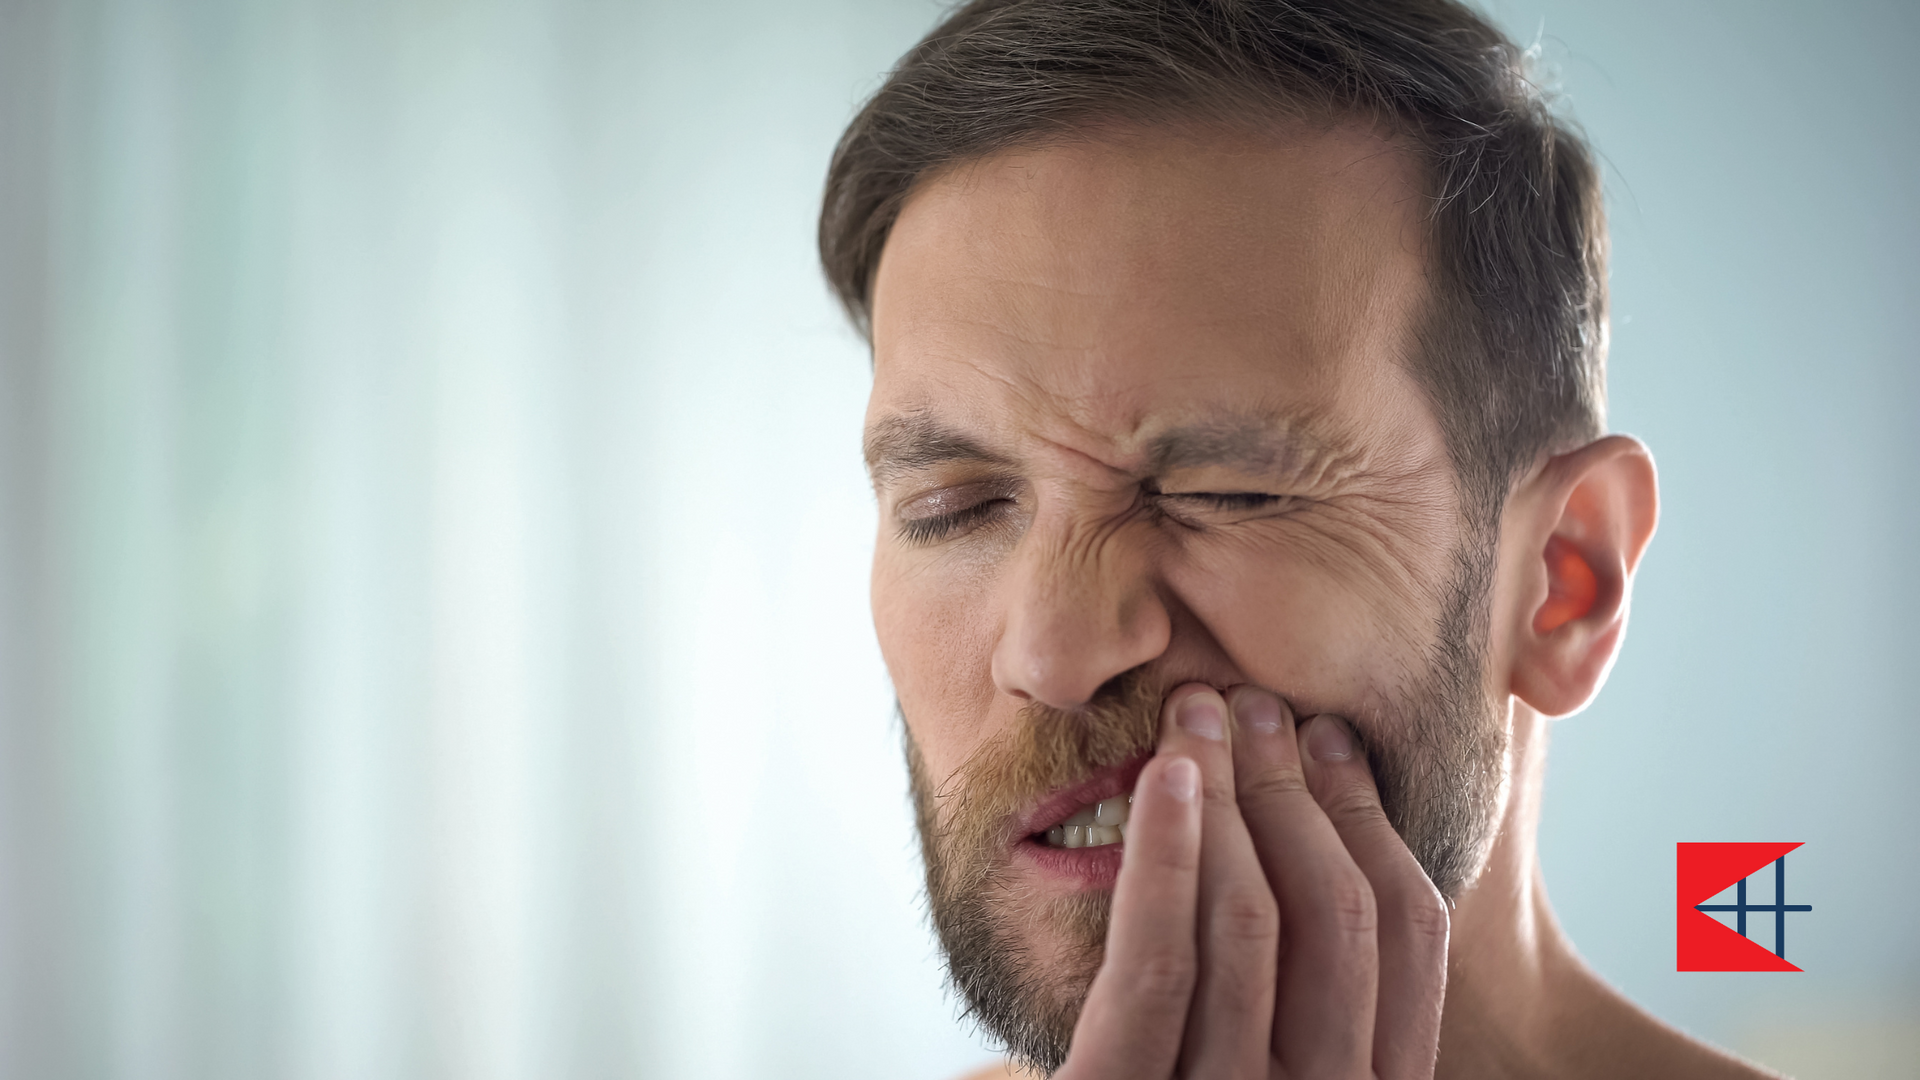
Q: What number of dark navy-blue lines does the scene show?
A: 3